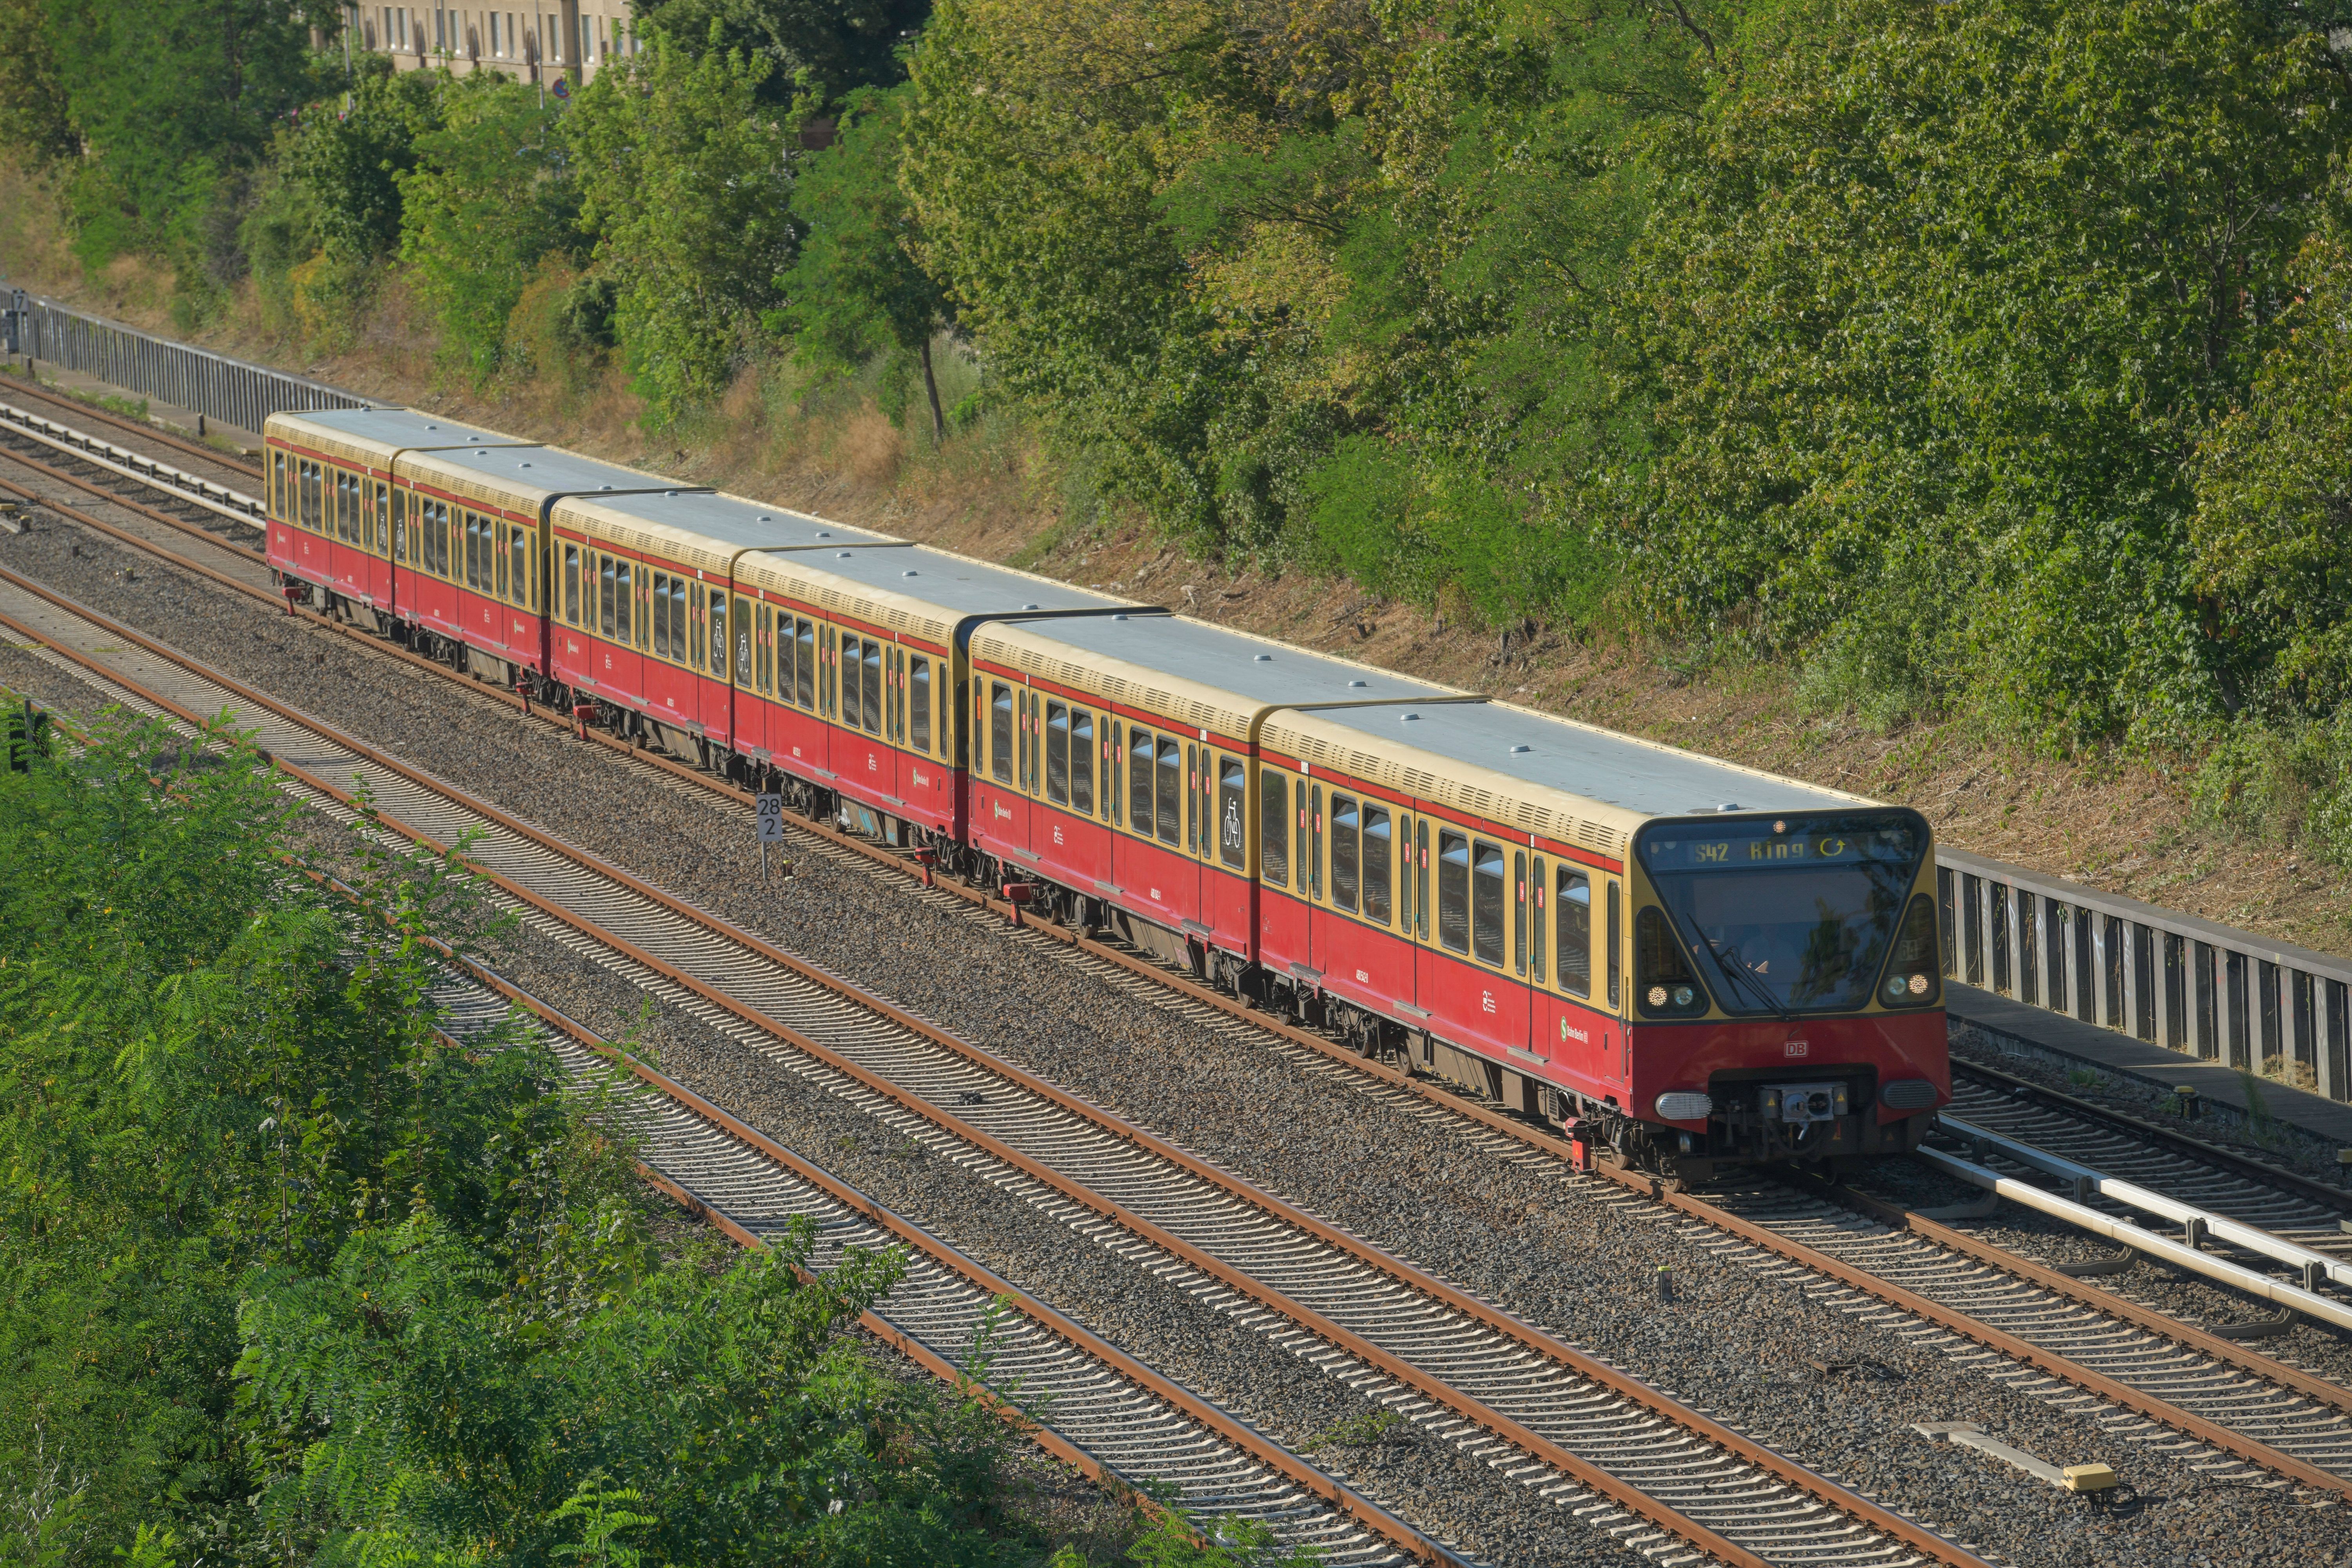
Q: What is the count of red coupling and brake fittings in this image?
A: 6